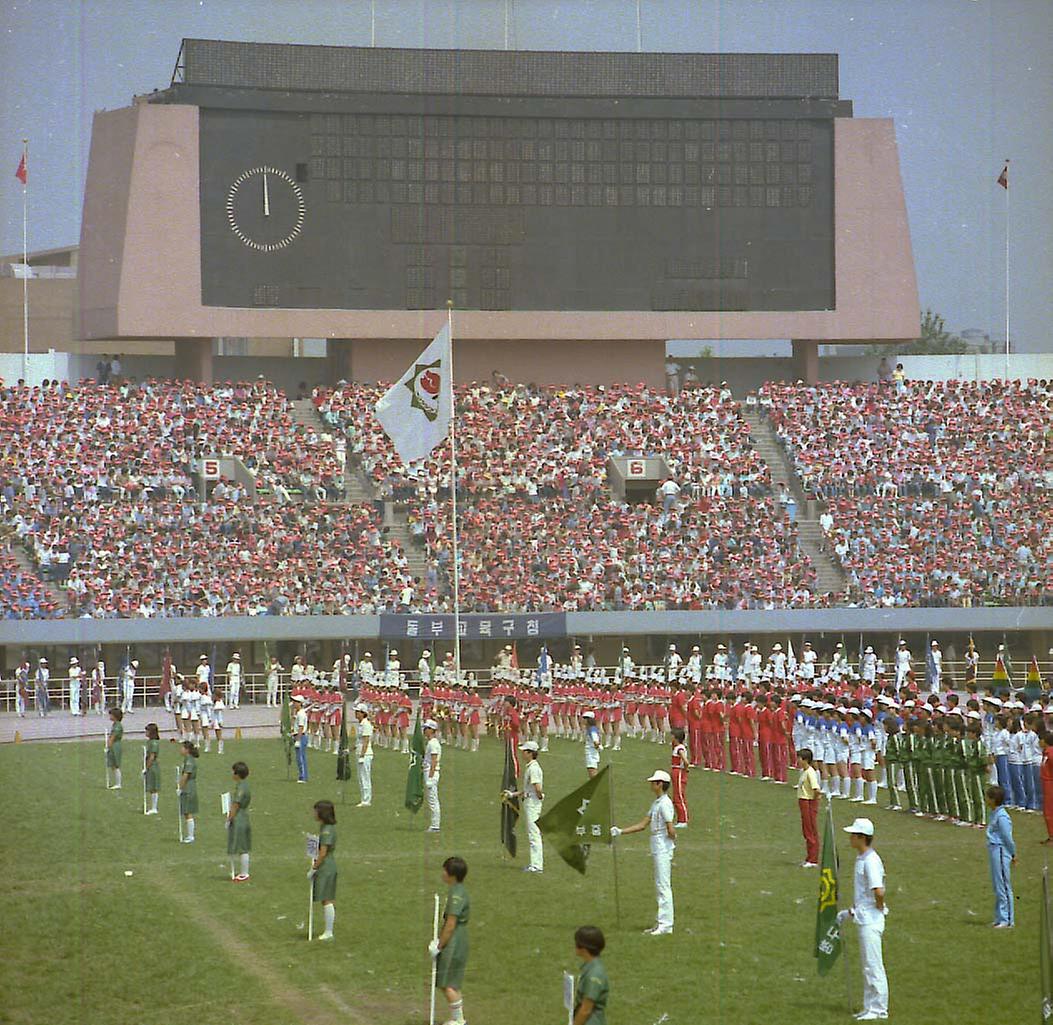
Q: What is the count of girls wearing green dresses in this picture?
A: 7